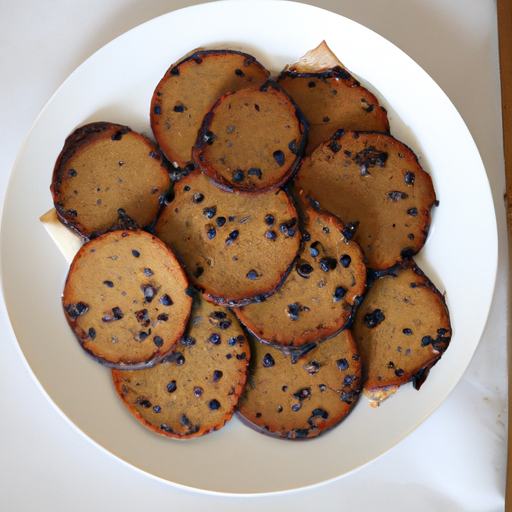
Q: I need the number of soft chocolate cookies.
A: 11